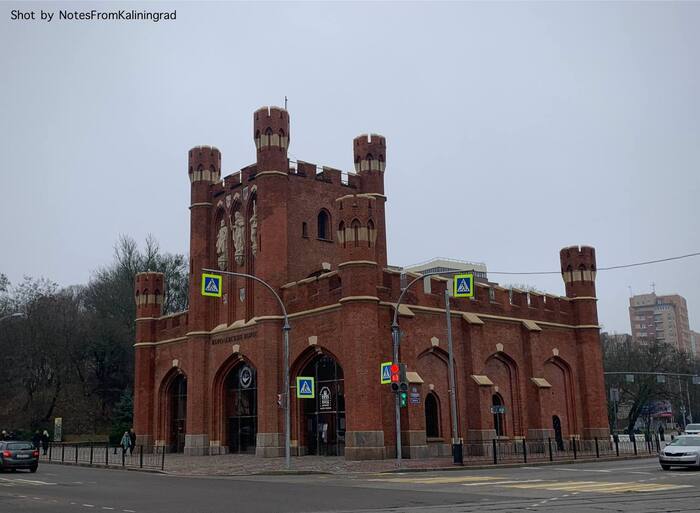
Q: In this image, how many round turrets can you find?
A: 6